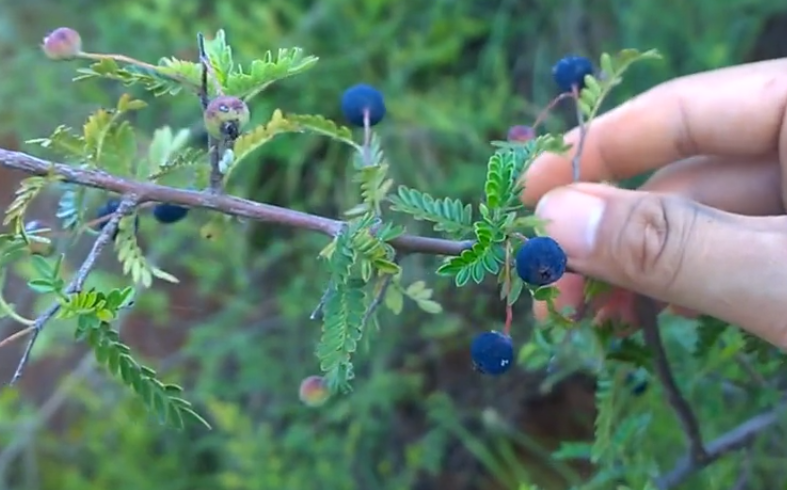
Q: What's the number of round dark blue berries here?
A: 6